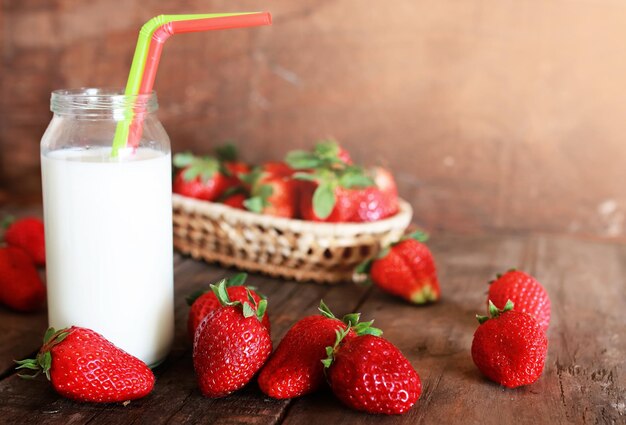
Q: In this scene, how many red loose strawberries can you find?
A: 10